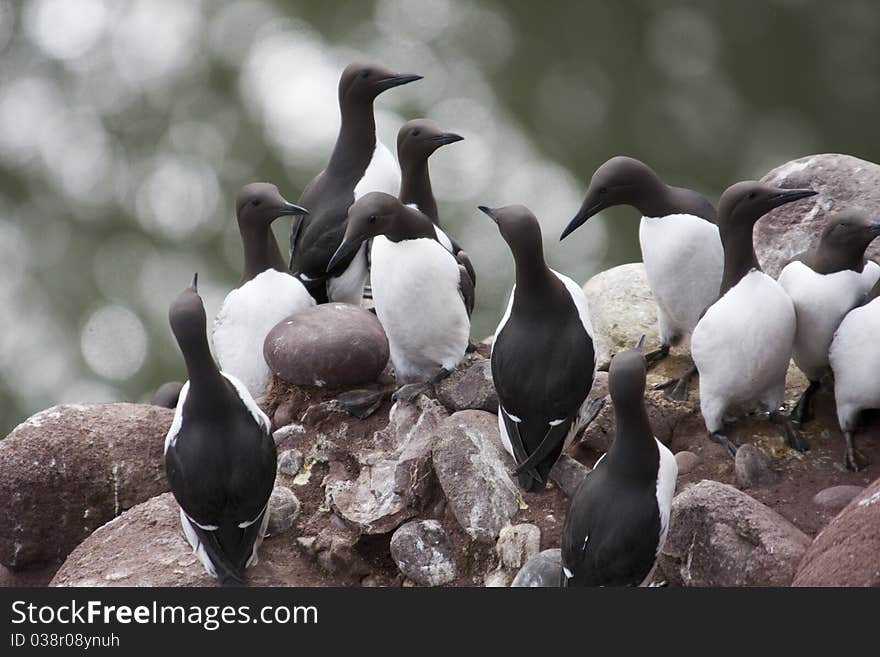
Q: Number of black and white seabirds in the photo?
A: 11